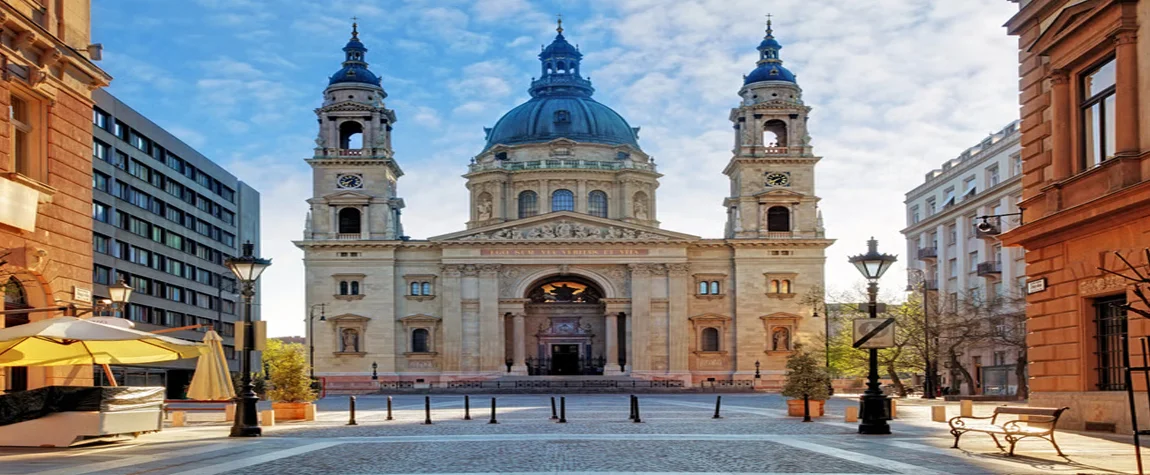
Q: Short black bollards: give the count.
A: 11